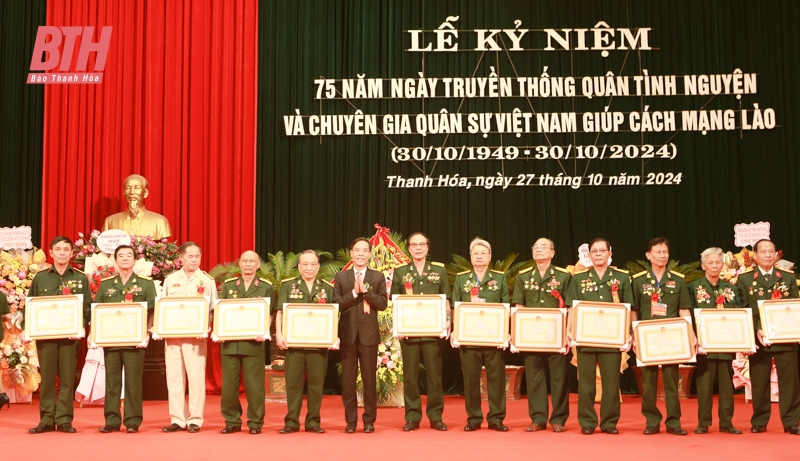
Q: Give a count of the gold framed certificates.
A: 12